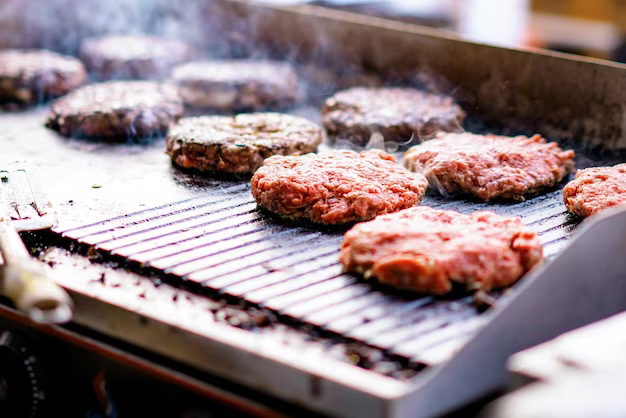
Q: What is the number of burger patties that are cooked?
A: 6